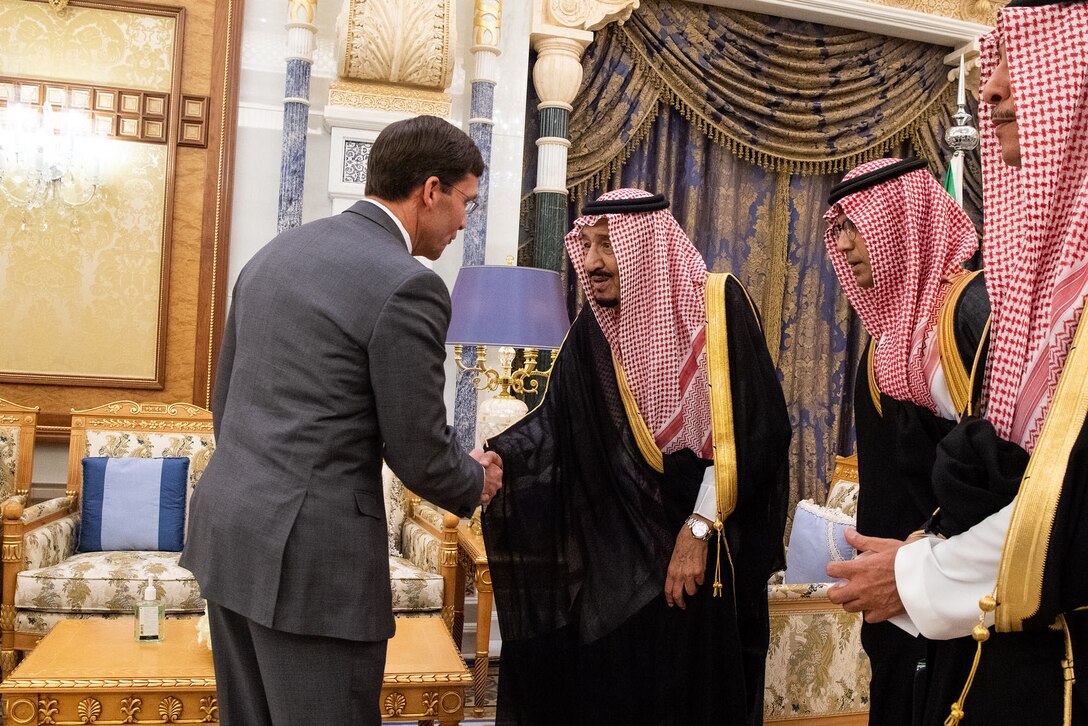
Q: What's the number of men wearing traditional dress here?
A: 3